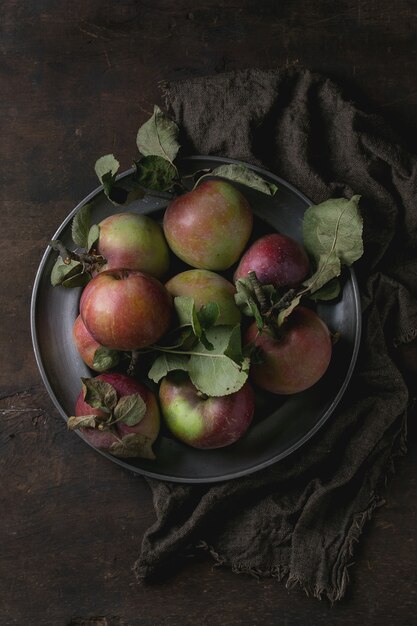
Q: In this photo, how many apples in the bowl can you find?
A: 9